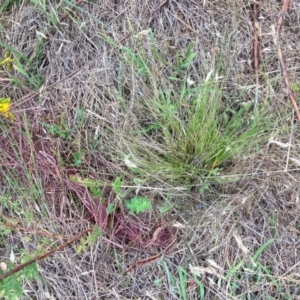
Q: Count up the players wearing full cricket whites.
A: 0